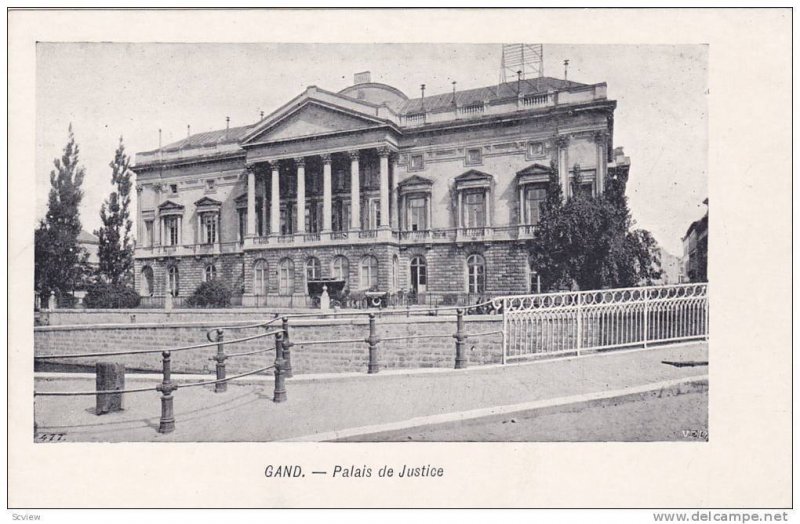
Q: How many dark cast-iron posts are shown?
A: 6